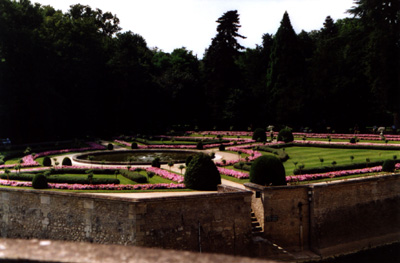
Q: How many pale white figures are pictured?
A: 2